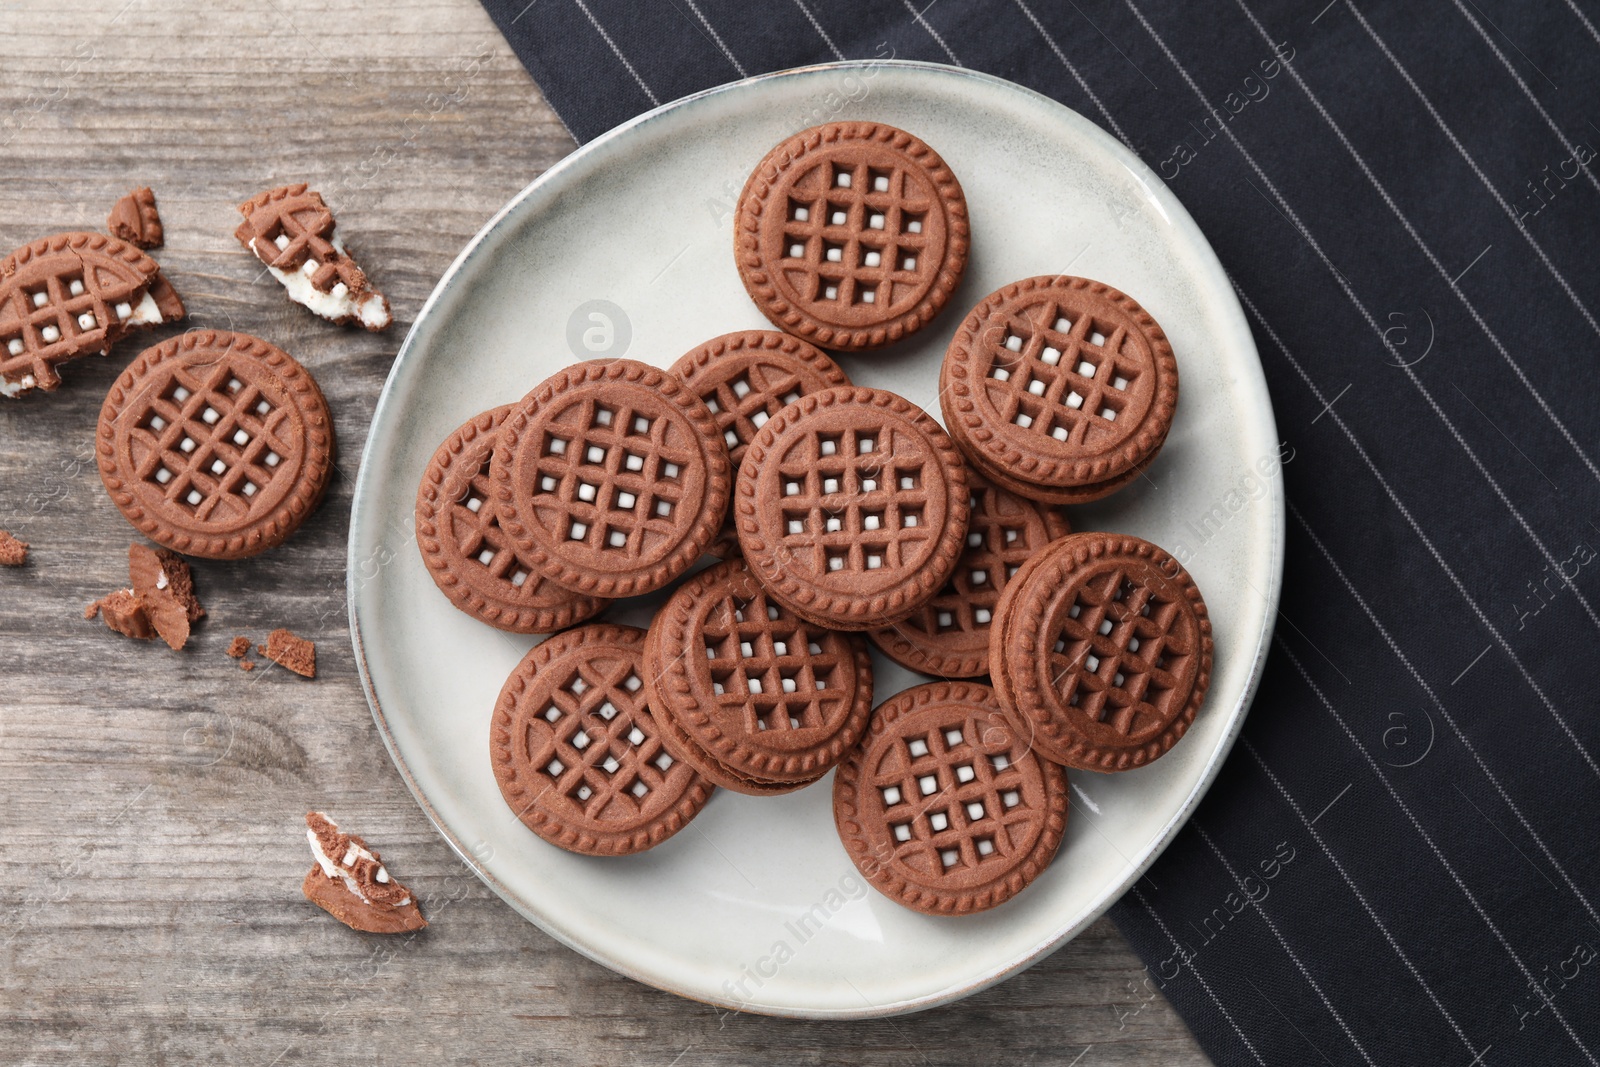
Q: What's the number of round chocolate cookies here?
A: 12